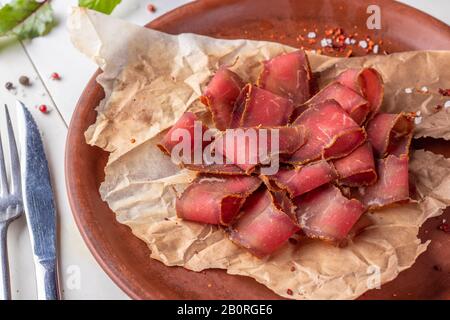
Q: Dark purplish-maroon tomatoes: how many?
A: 0